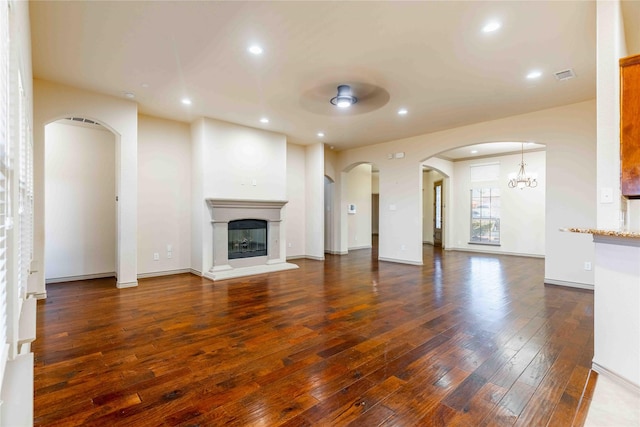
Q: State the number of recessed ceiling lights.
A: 8